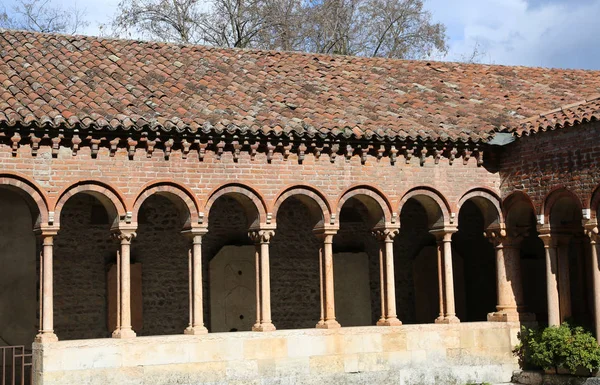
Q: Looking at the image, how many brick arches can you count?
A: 11